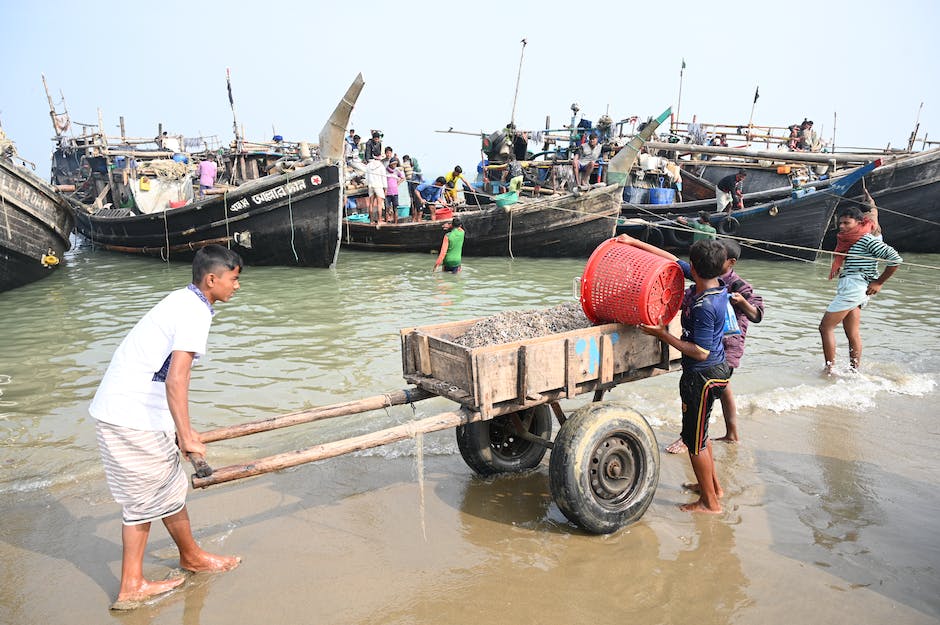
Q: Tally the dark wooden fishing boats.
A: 5